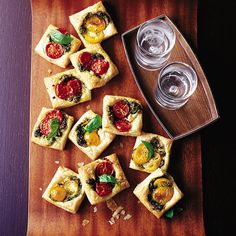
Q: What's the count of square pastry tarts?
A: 11